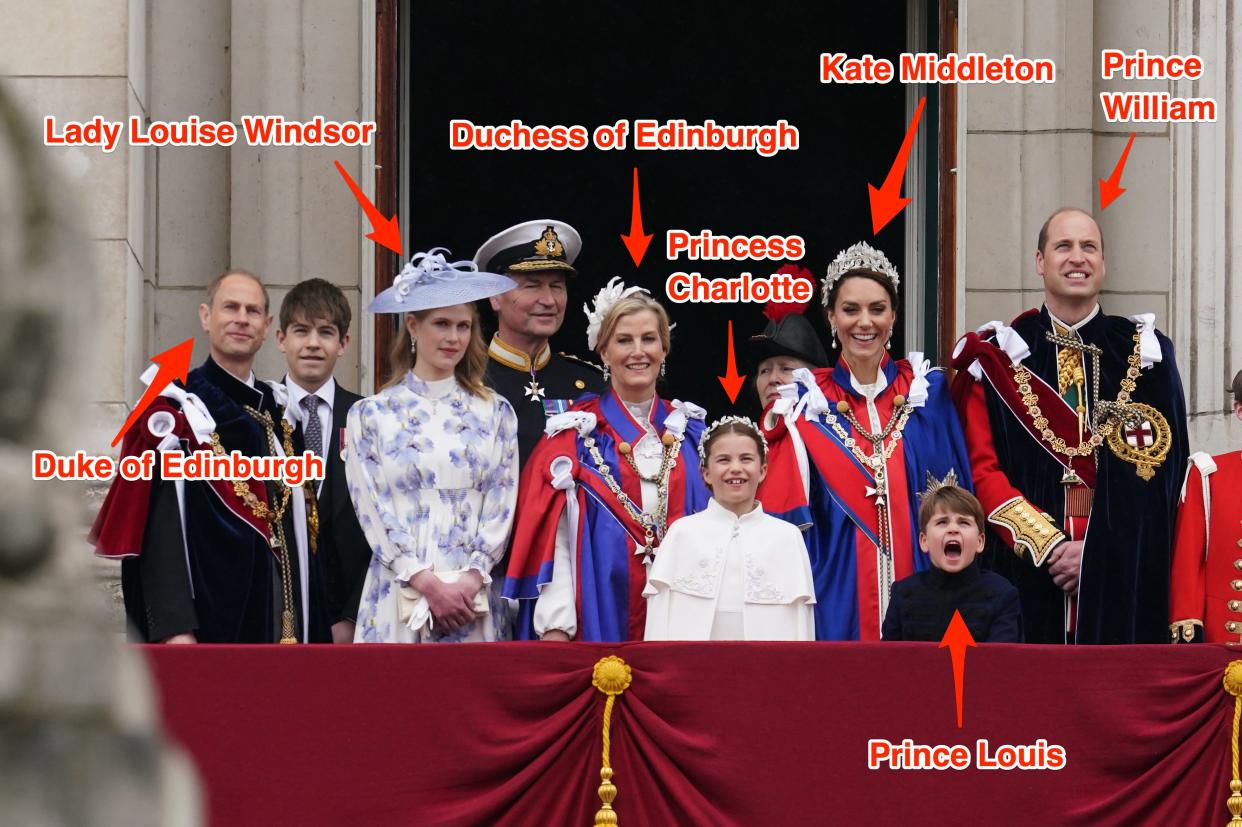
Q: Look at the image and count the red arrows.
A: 7